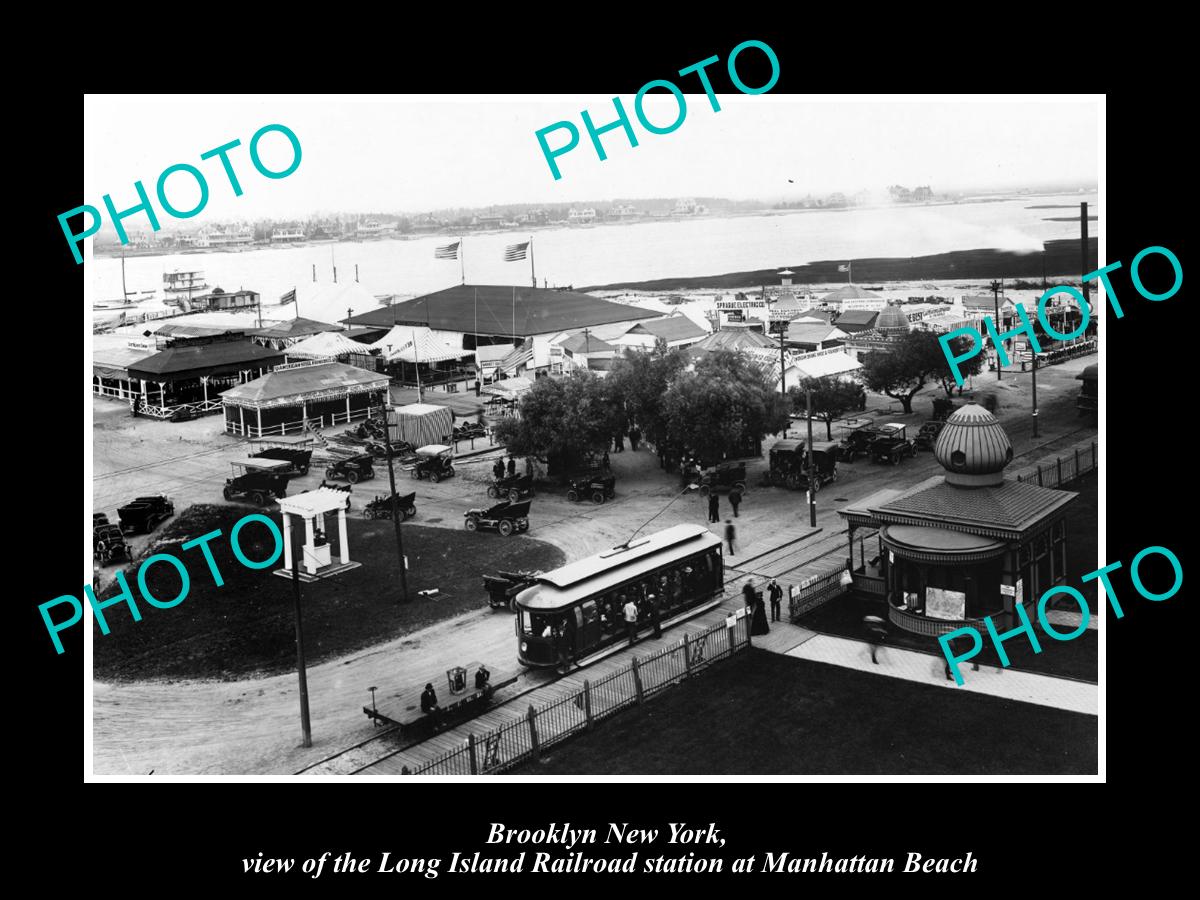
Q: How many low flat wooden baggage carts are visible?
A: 1